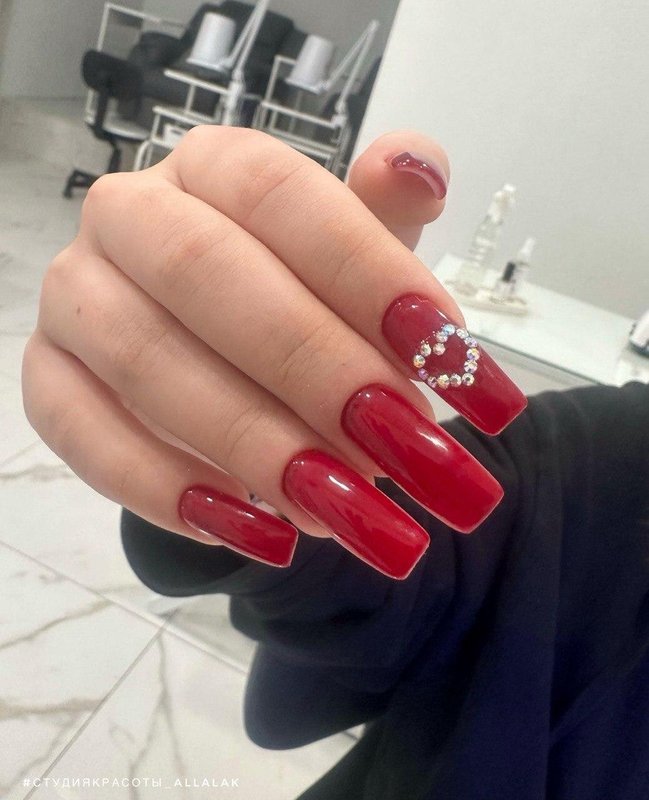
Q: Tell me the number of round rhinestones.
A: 14